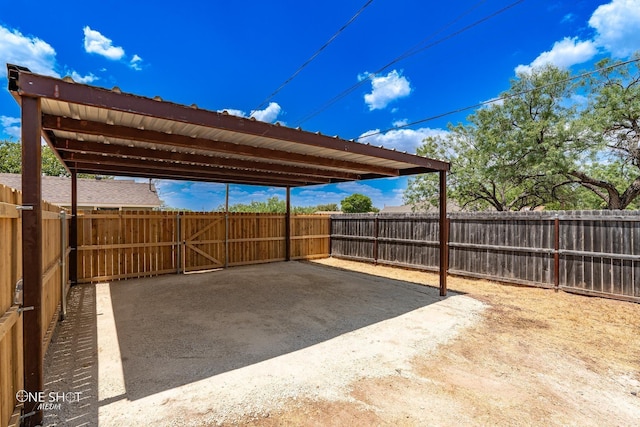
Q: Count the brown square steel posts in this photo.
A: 4